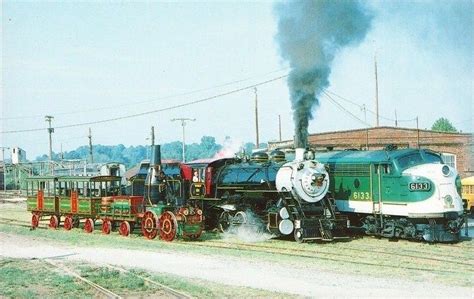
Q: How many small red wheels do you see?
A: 6